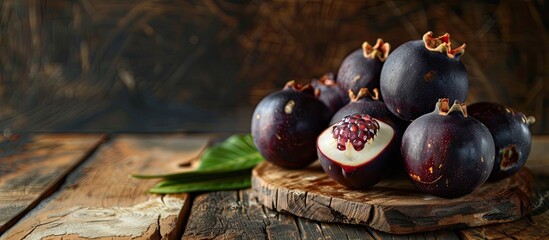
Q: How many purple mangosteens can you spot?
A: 8